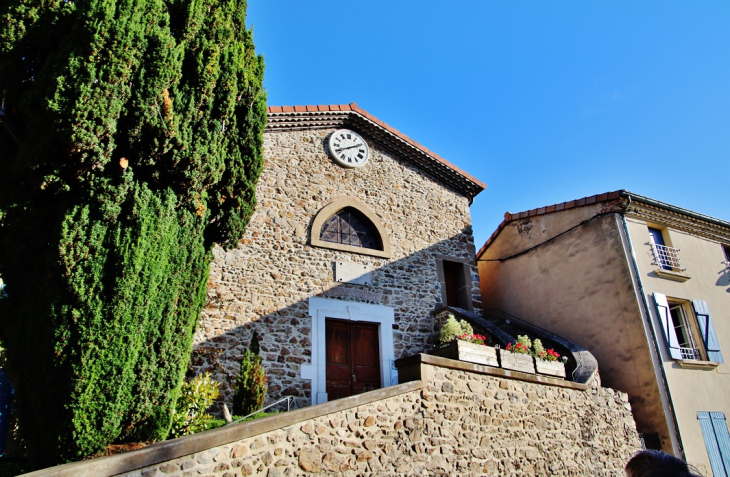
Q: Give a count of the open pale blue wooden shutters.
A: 2